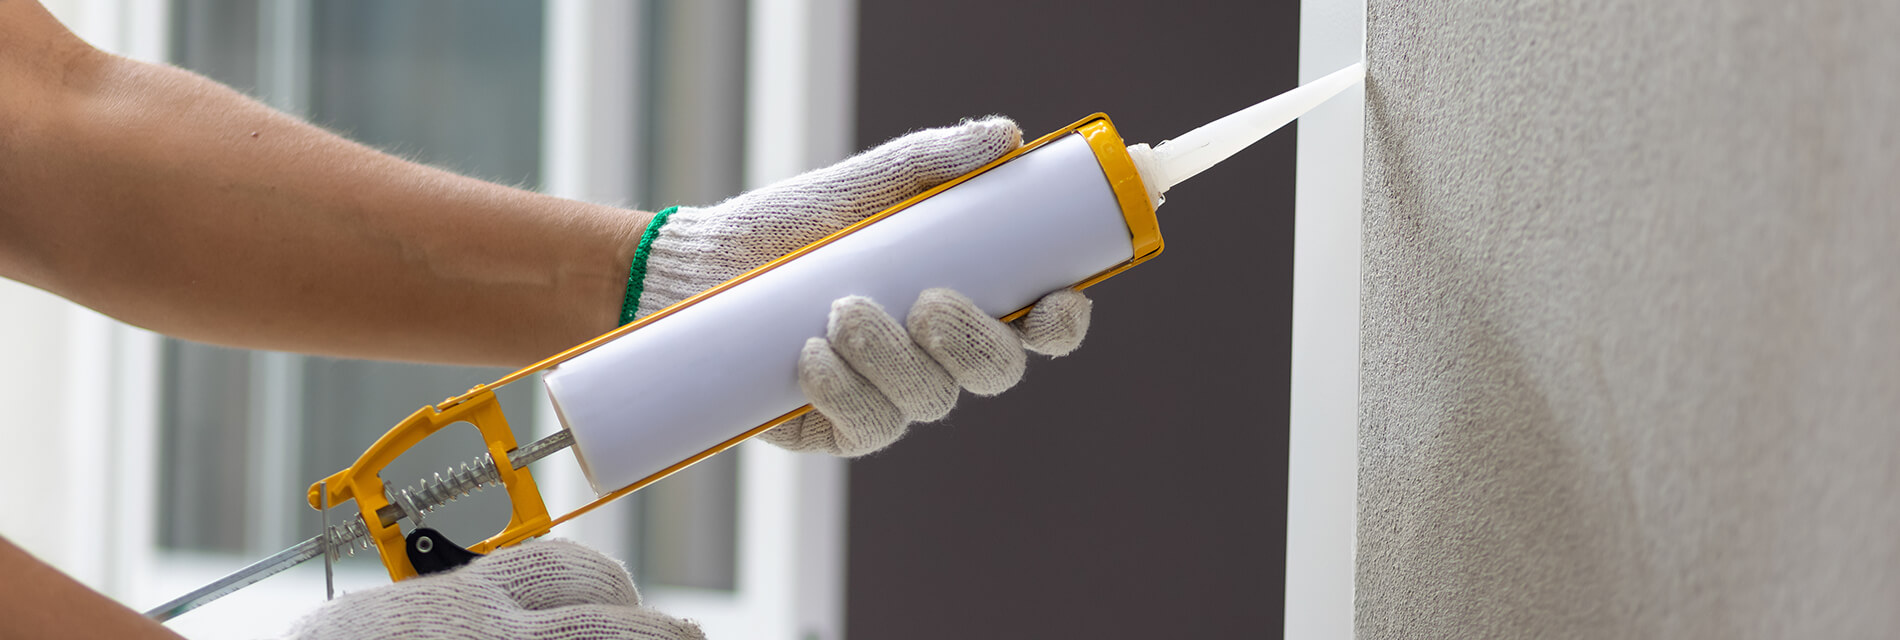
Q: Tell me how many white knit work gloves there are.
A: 2